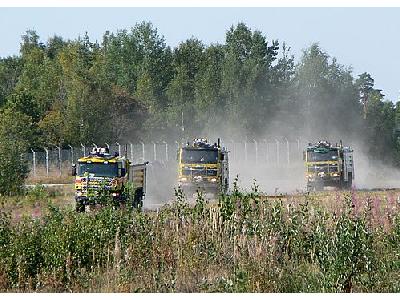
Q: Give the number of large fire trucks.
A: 3